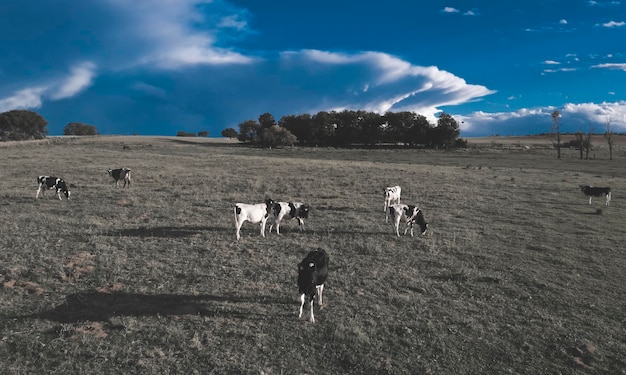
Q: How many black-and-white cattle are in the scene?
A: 8